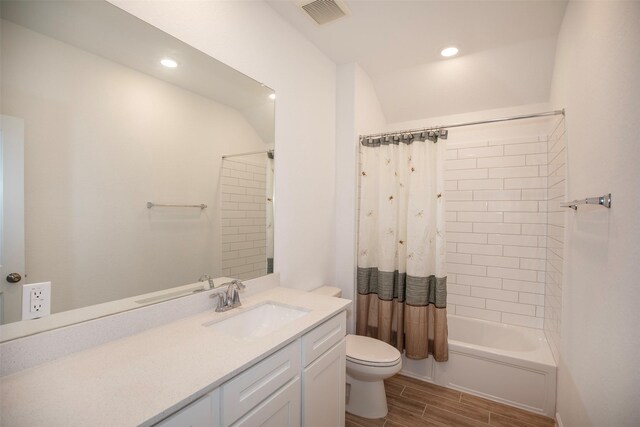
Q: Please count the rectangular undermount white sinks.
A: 1